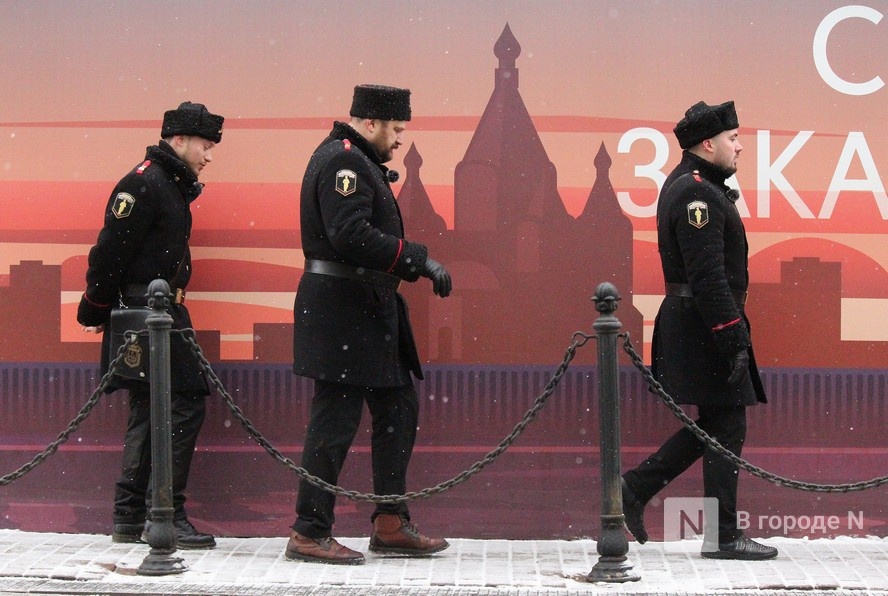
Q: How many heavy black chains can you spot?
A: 3